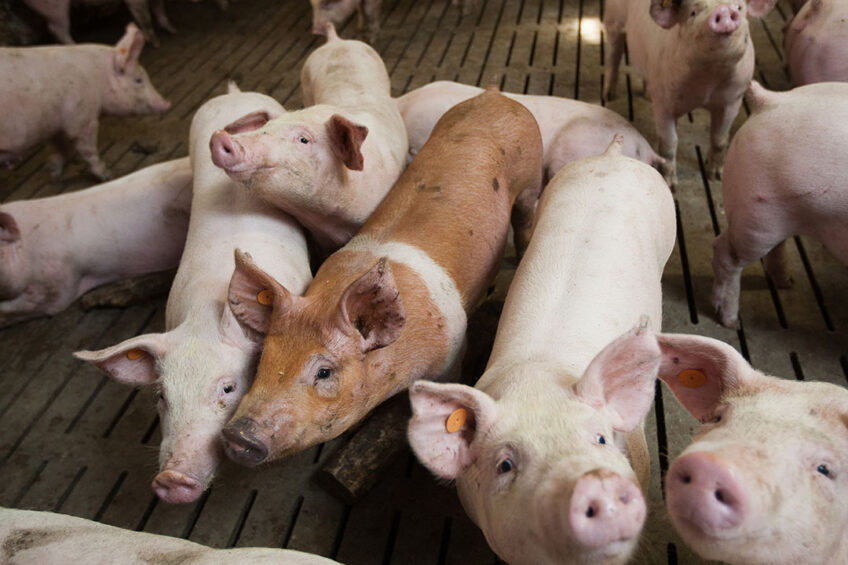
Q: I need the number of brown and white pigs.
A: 1